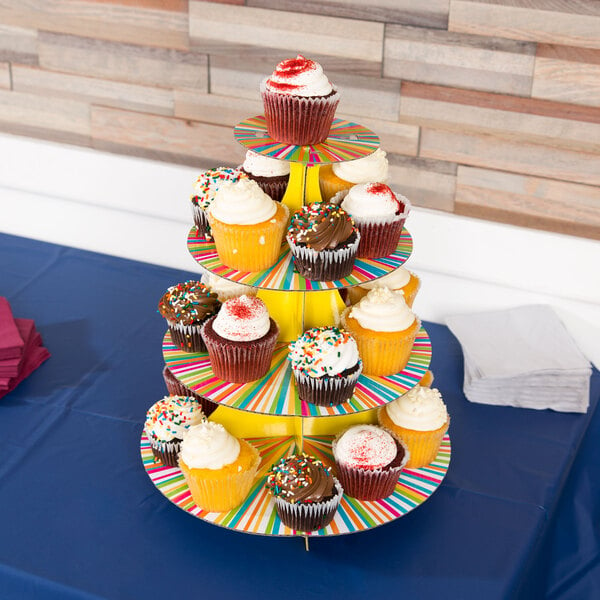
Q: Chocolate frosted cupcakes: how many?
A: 3